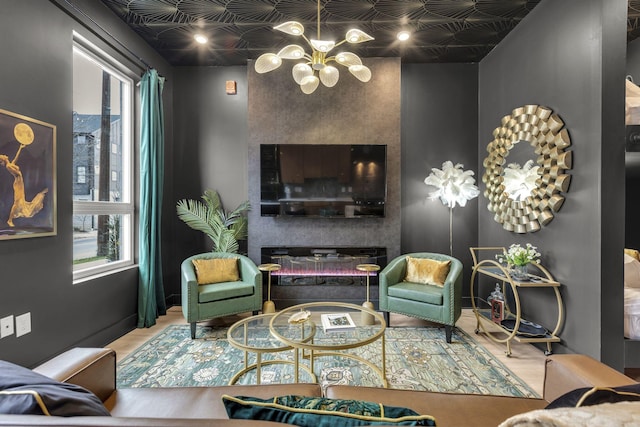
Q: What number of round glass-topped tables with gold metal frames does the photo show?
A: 2